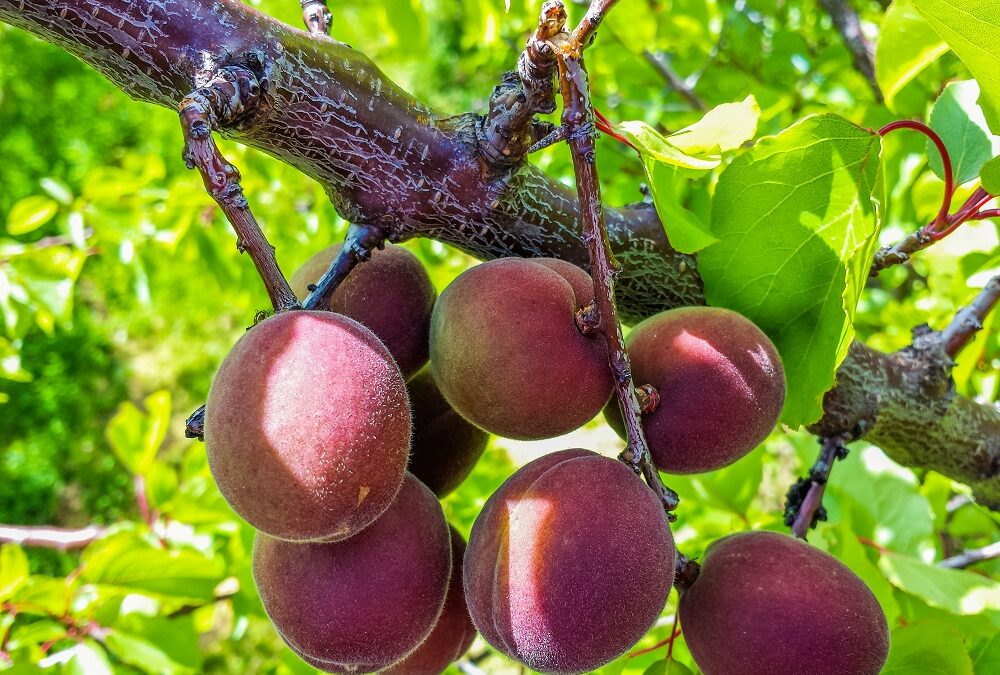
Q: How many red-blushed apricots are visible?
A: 9